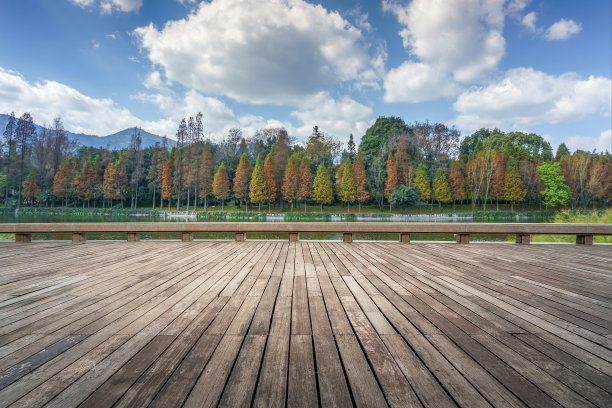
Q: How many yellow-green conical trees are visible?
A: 6